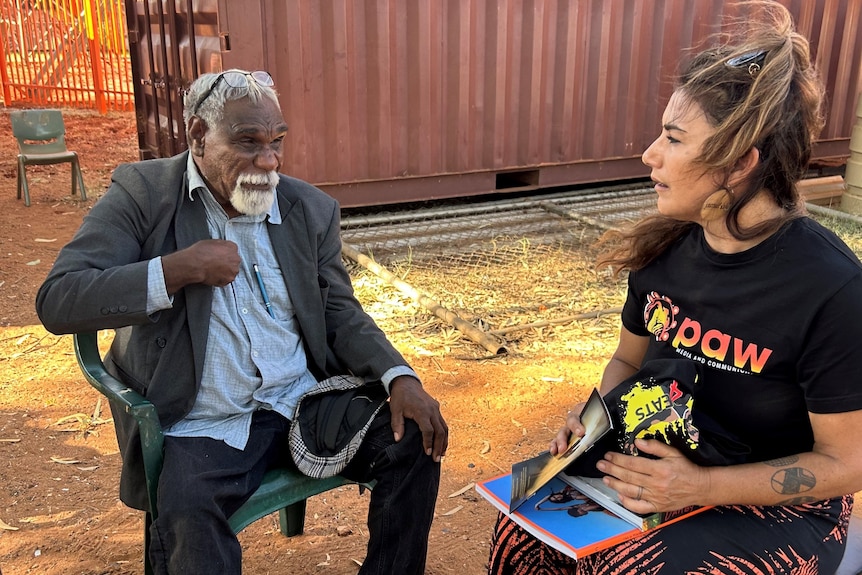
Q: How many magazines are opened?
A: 1